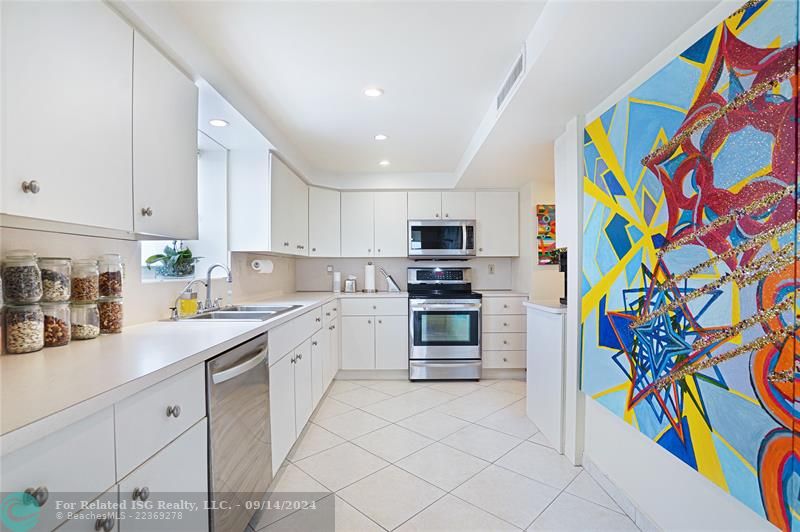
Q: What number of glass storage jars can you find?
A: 8